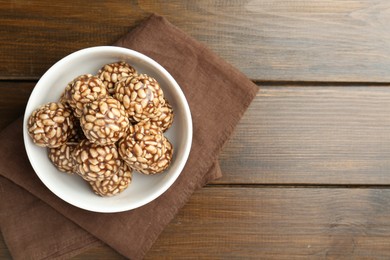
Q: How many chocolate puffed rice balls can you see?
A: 10